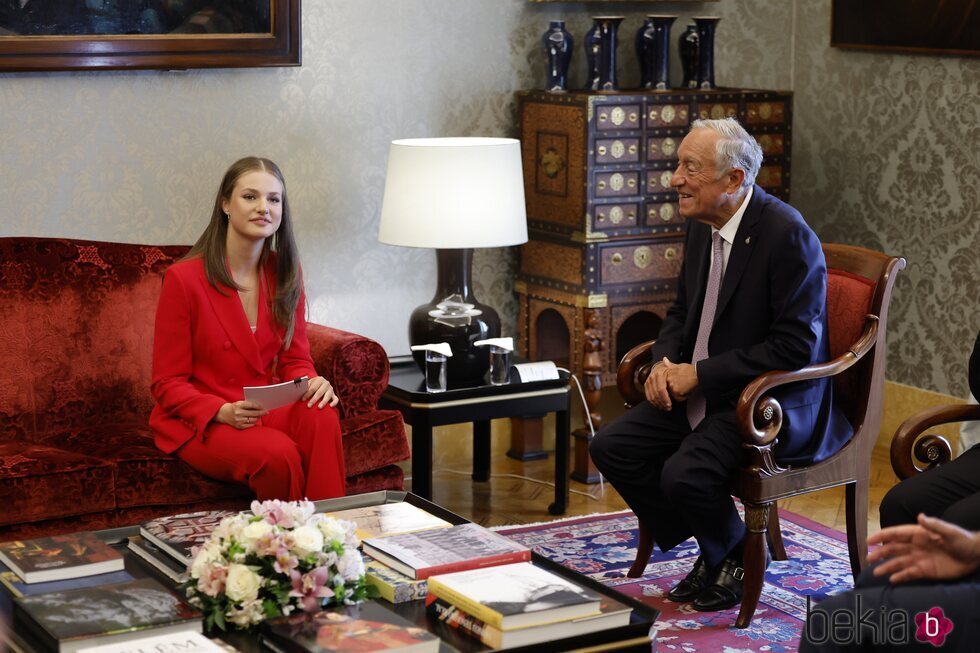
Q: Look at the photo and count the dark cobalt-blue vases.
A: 7